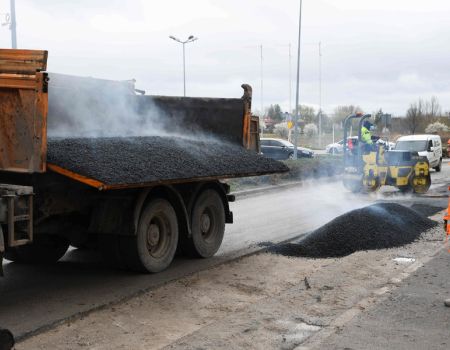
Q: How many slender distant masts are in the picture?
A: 3